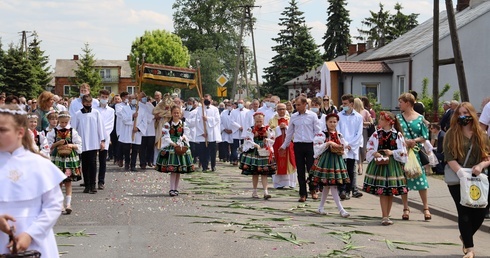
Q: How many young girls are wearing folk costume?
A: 7